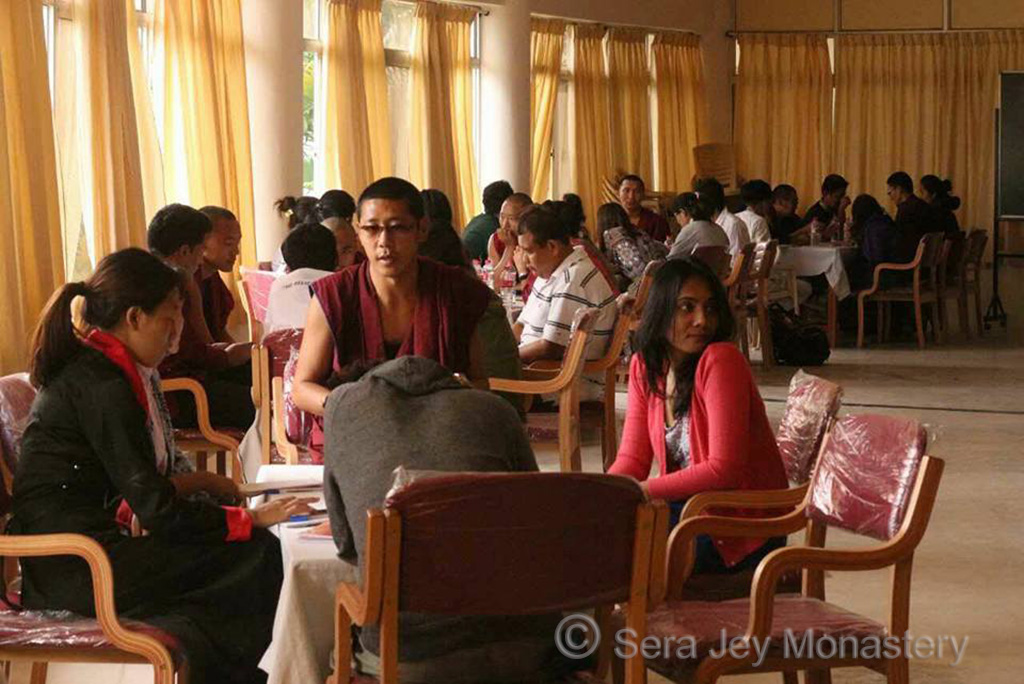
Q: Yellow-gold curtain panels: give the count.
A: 11